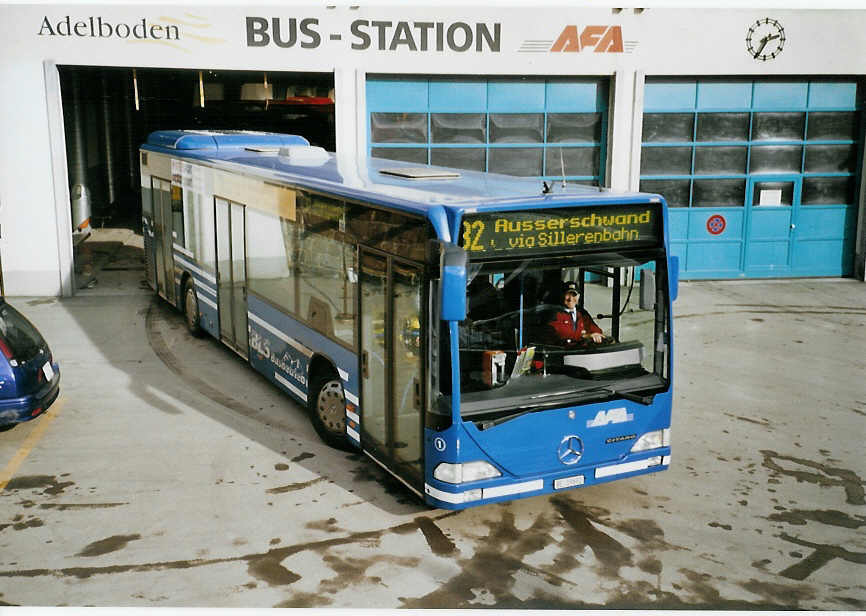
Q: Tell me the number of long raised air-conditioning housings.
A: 1